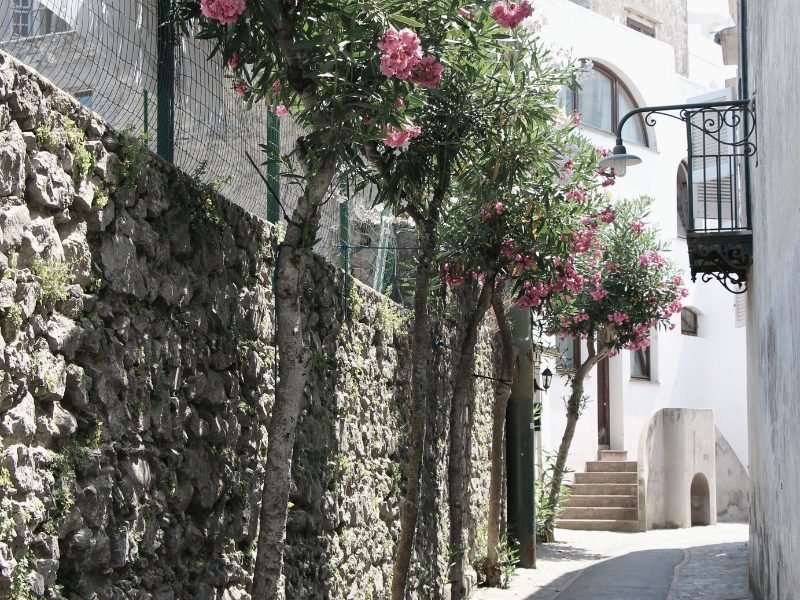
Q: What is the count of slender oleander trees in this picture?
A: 5